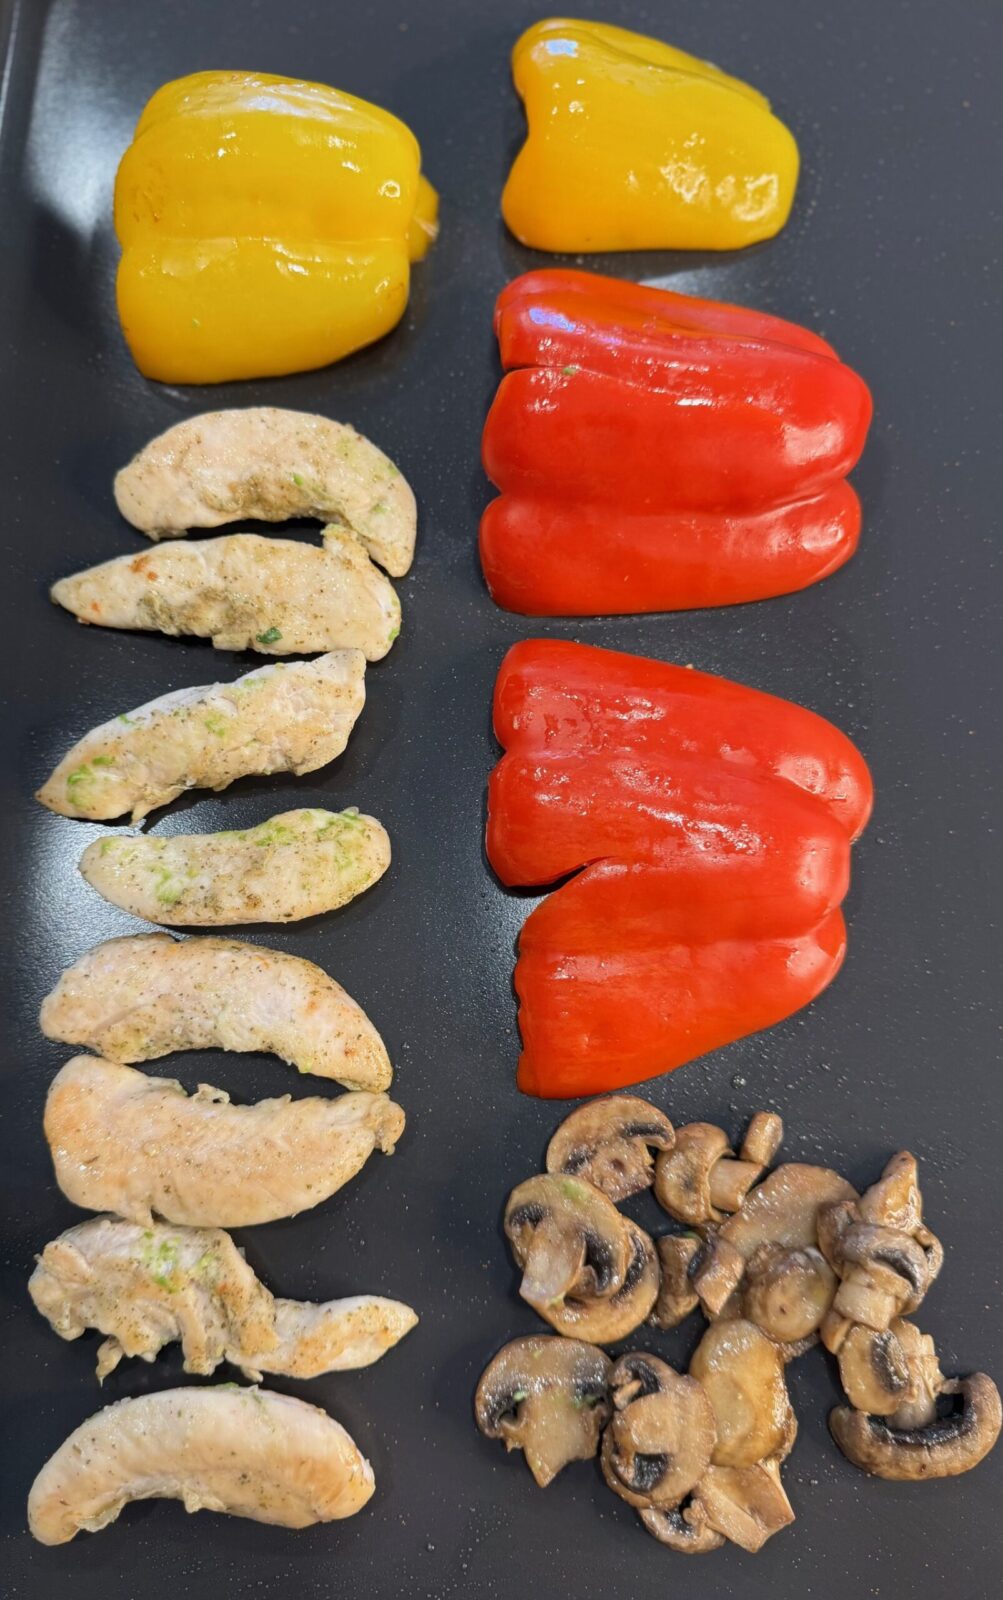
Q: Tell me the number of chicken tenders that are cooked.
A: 8